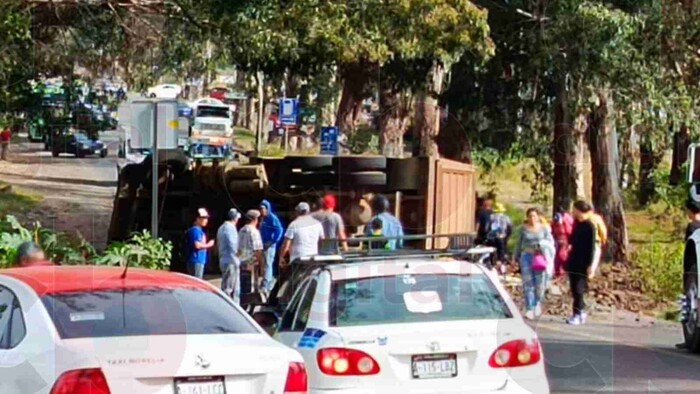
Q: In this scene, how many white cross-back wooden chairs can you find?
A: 0